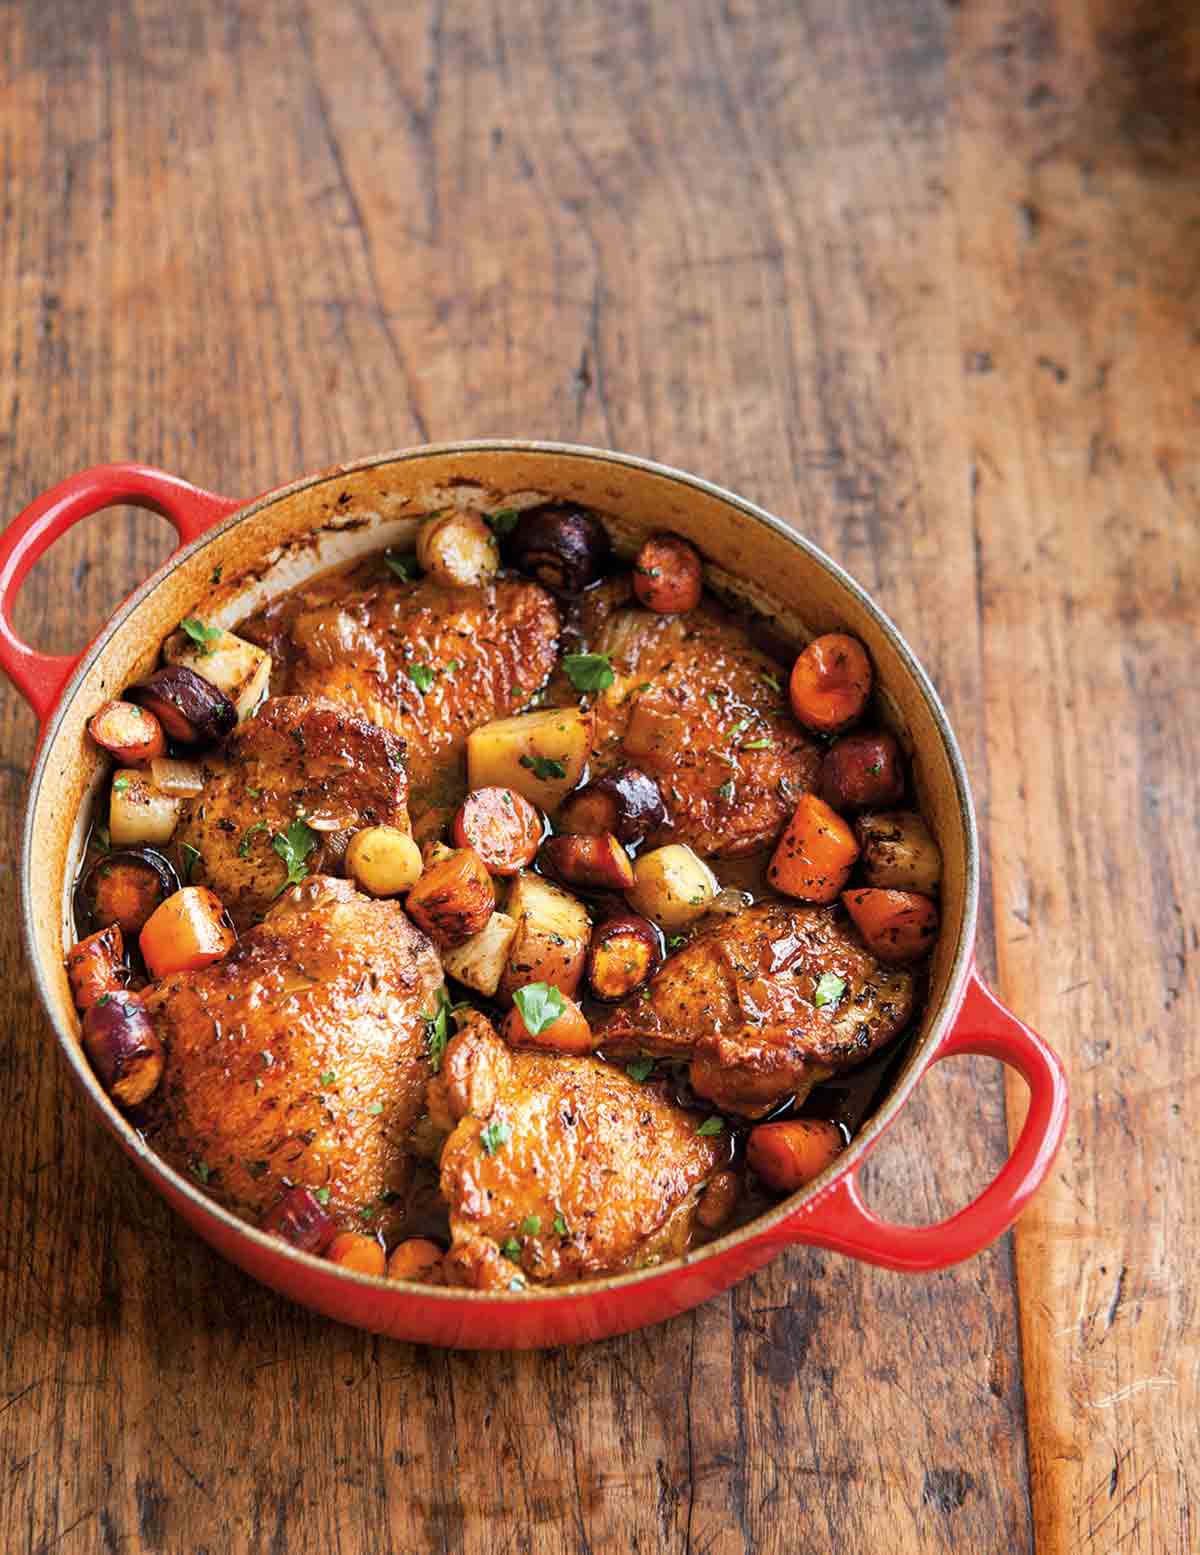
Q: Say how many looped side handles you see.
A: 2